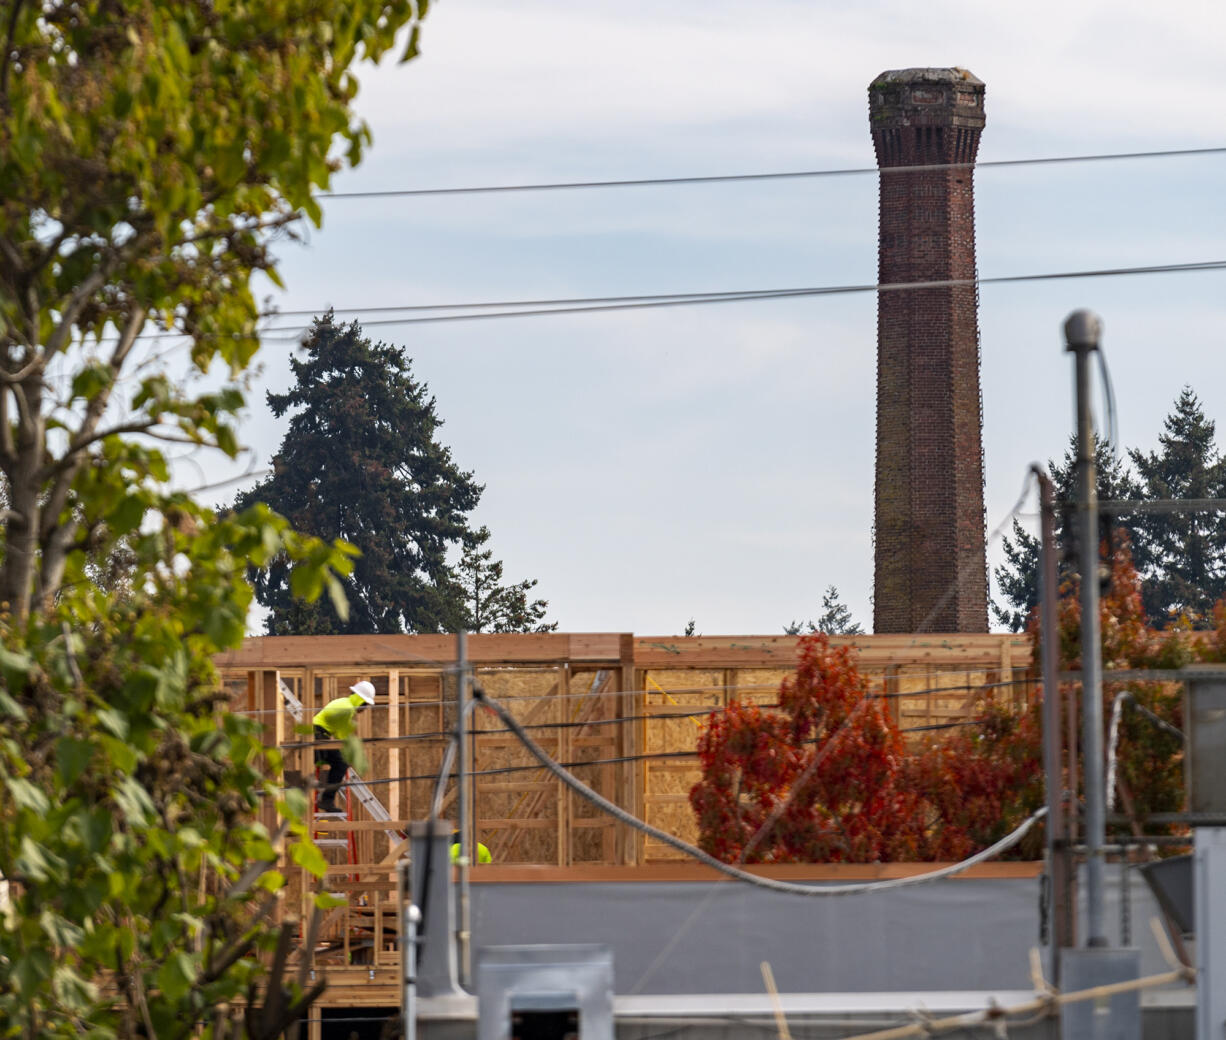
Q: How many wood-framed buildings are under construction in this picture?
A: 1